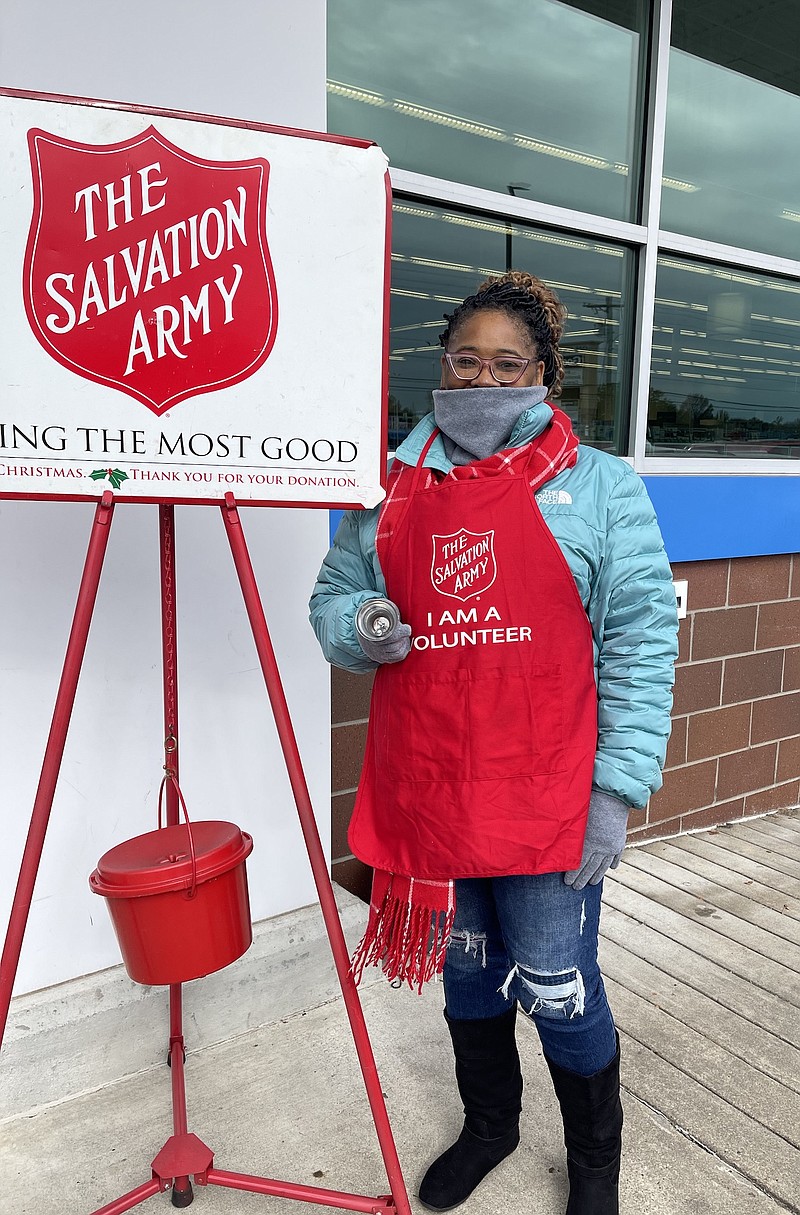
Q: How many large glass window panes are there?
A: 4